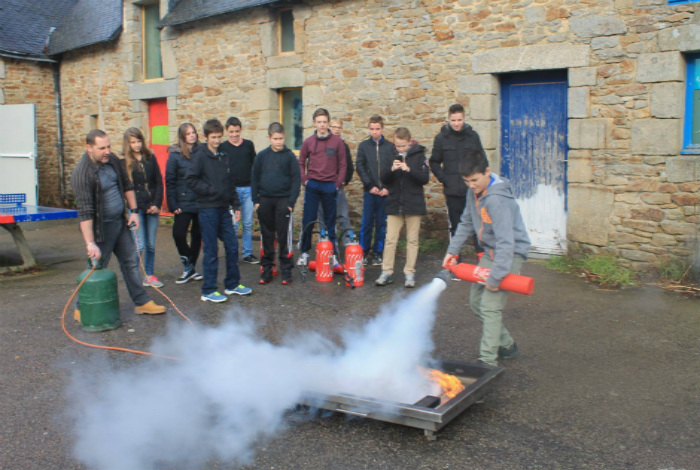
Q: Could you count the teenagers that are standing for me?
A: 11